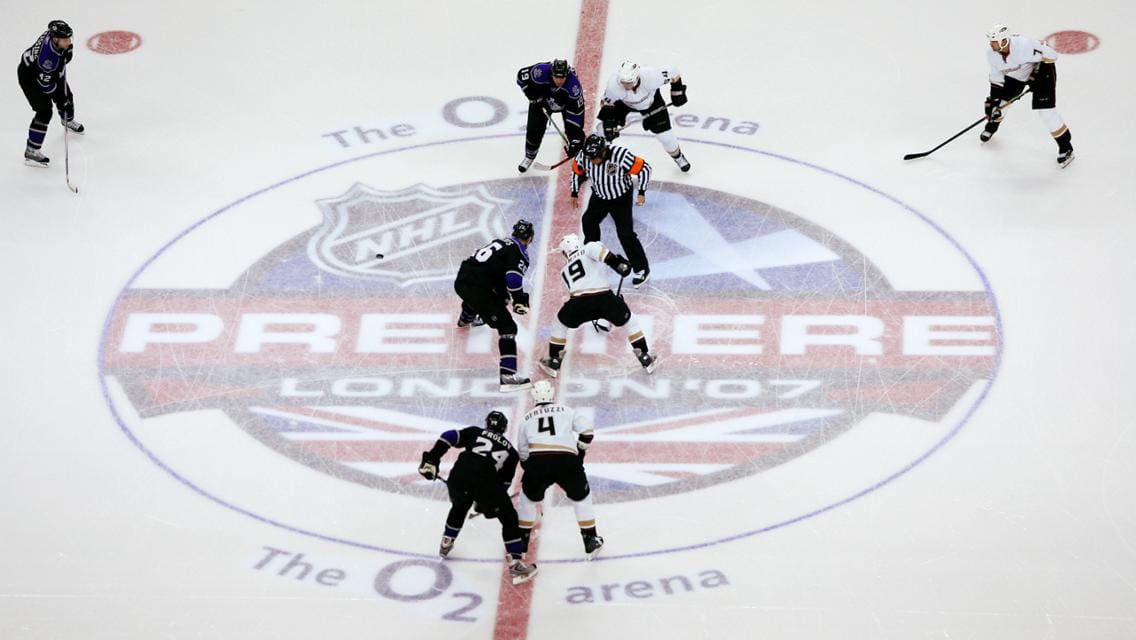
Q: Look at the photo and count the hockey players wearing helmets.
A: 8